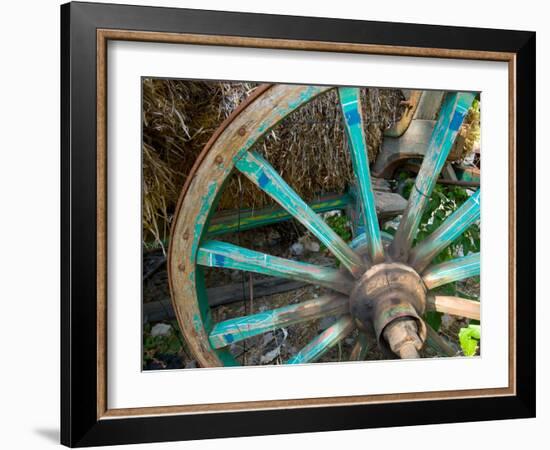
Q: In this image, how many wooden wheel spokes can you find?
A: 11